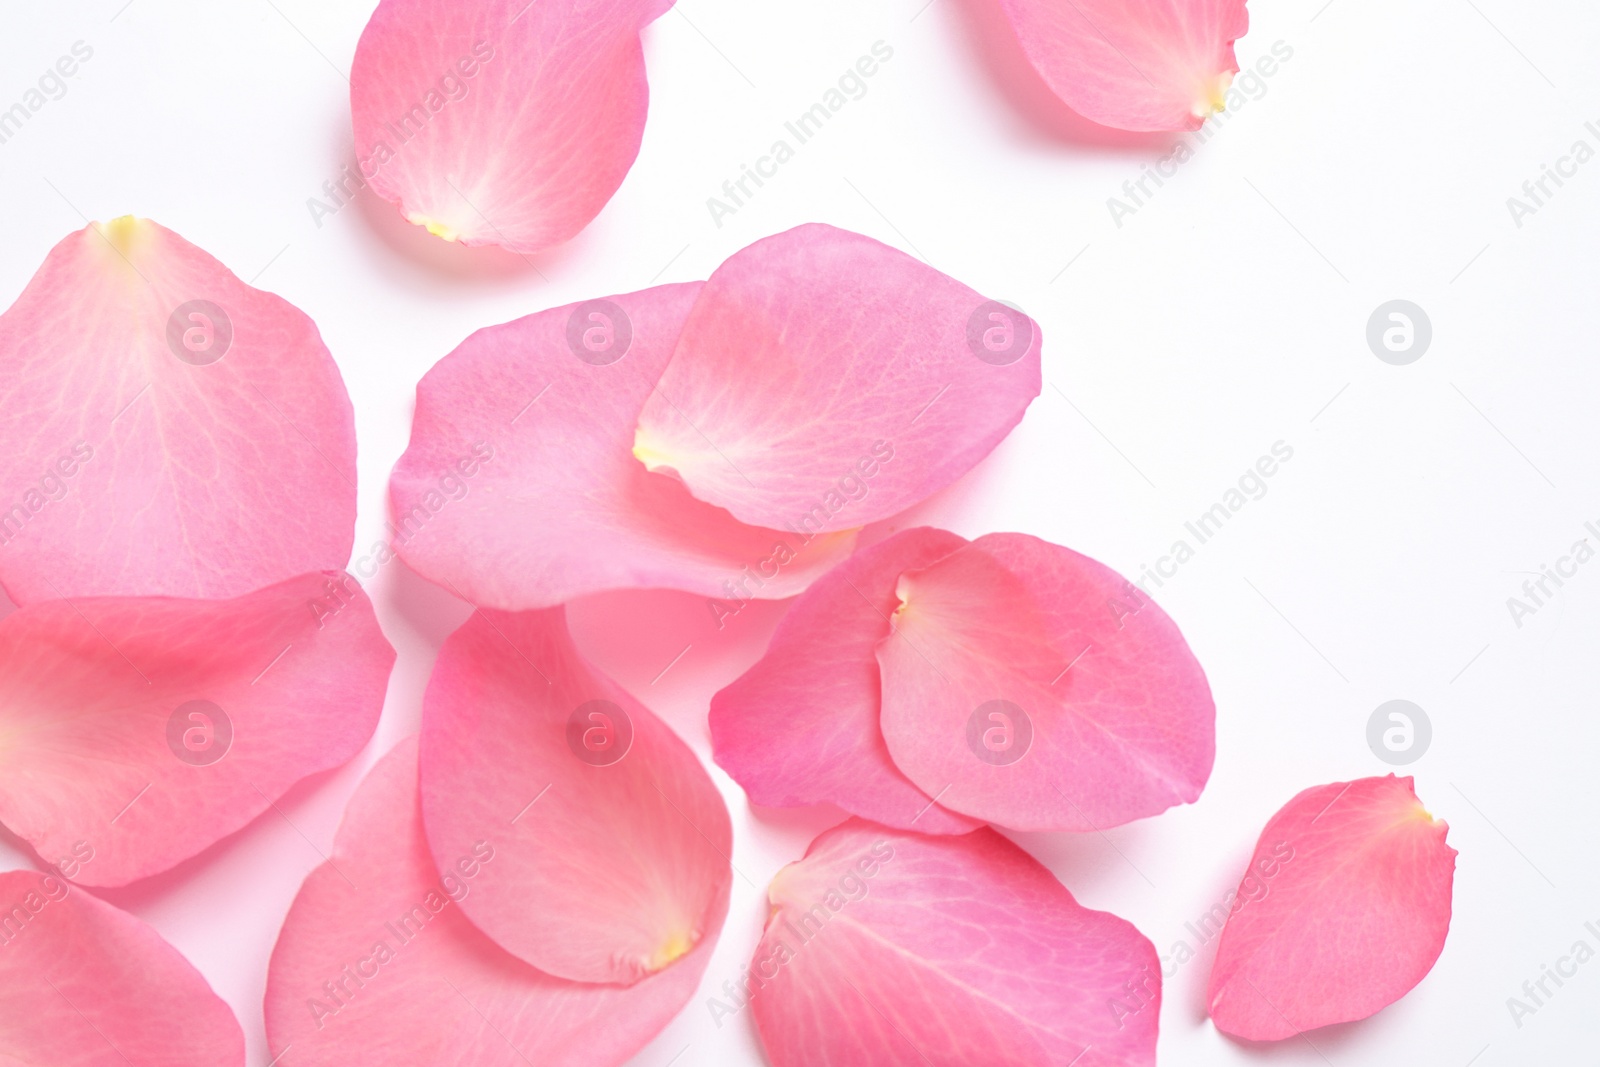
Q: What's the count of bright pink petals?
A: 13